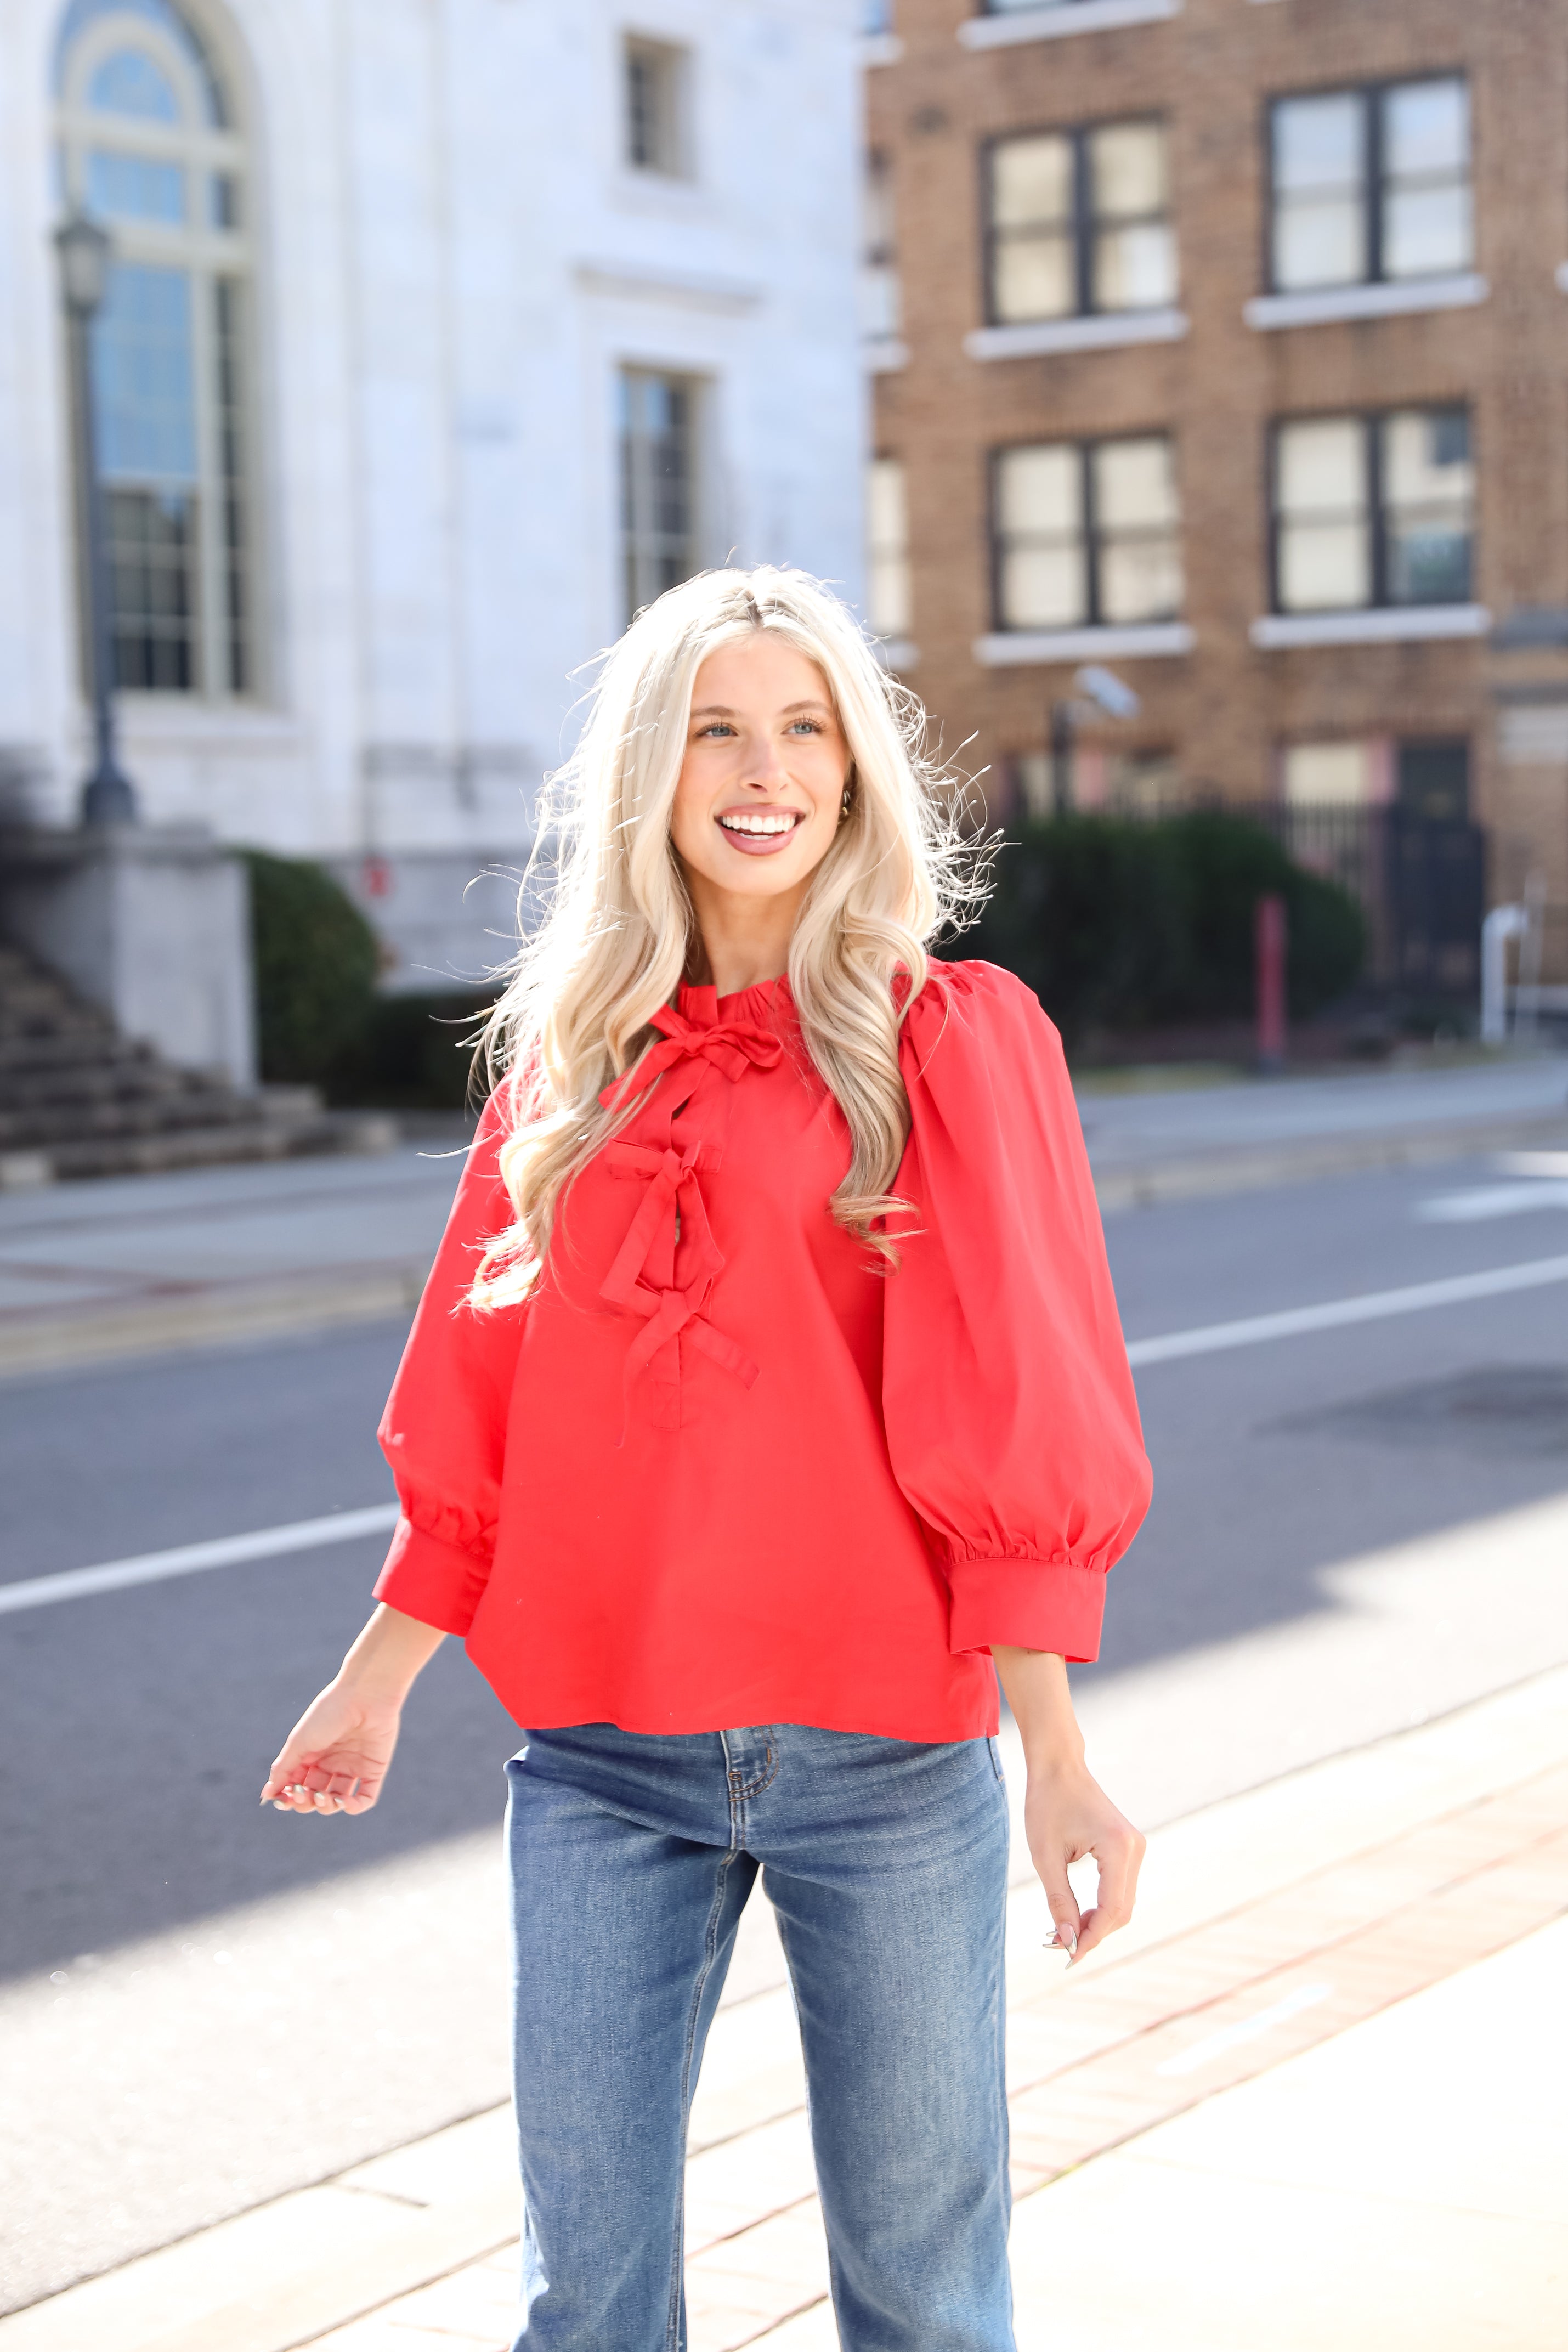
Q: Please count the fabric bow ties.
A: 3